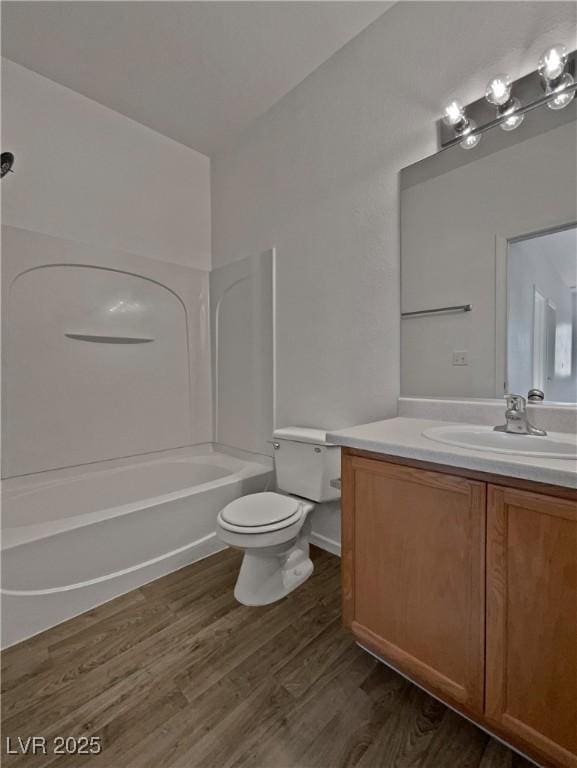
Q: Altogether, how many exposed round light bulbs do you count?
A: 3